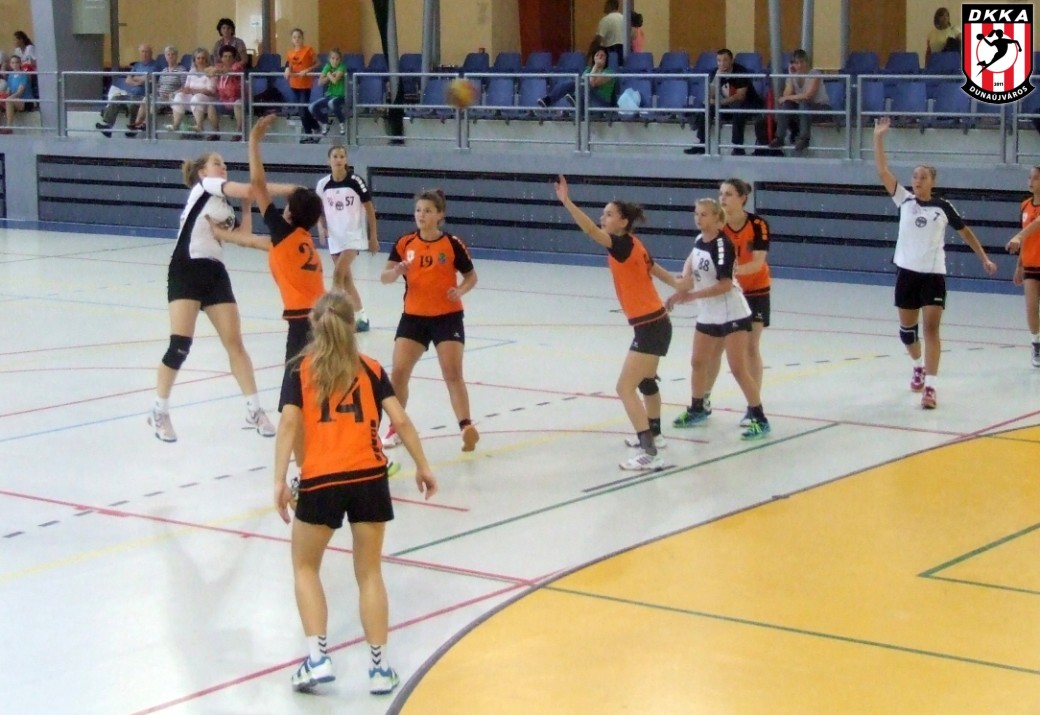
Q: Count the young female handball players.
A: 10